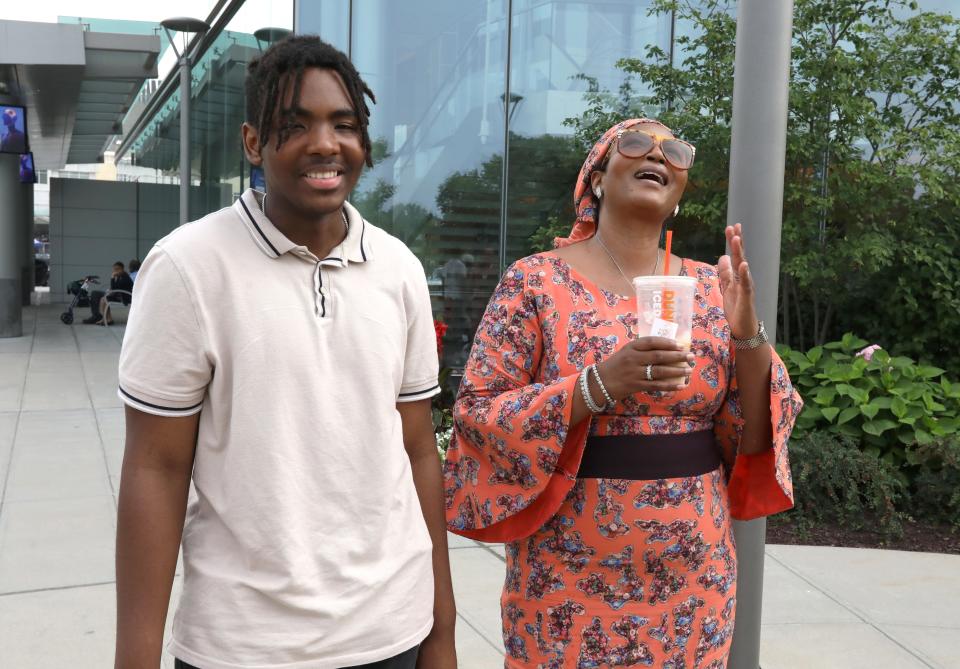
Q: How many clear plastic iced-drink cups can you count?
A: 1